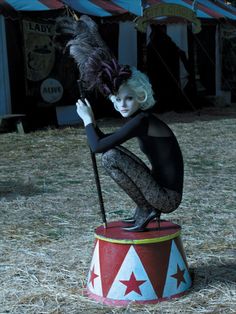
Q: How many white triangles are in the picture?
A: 3